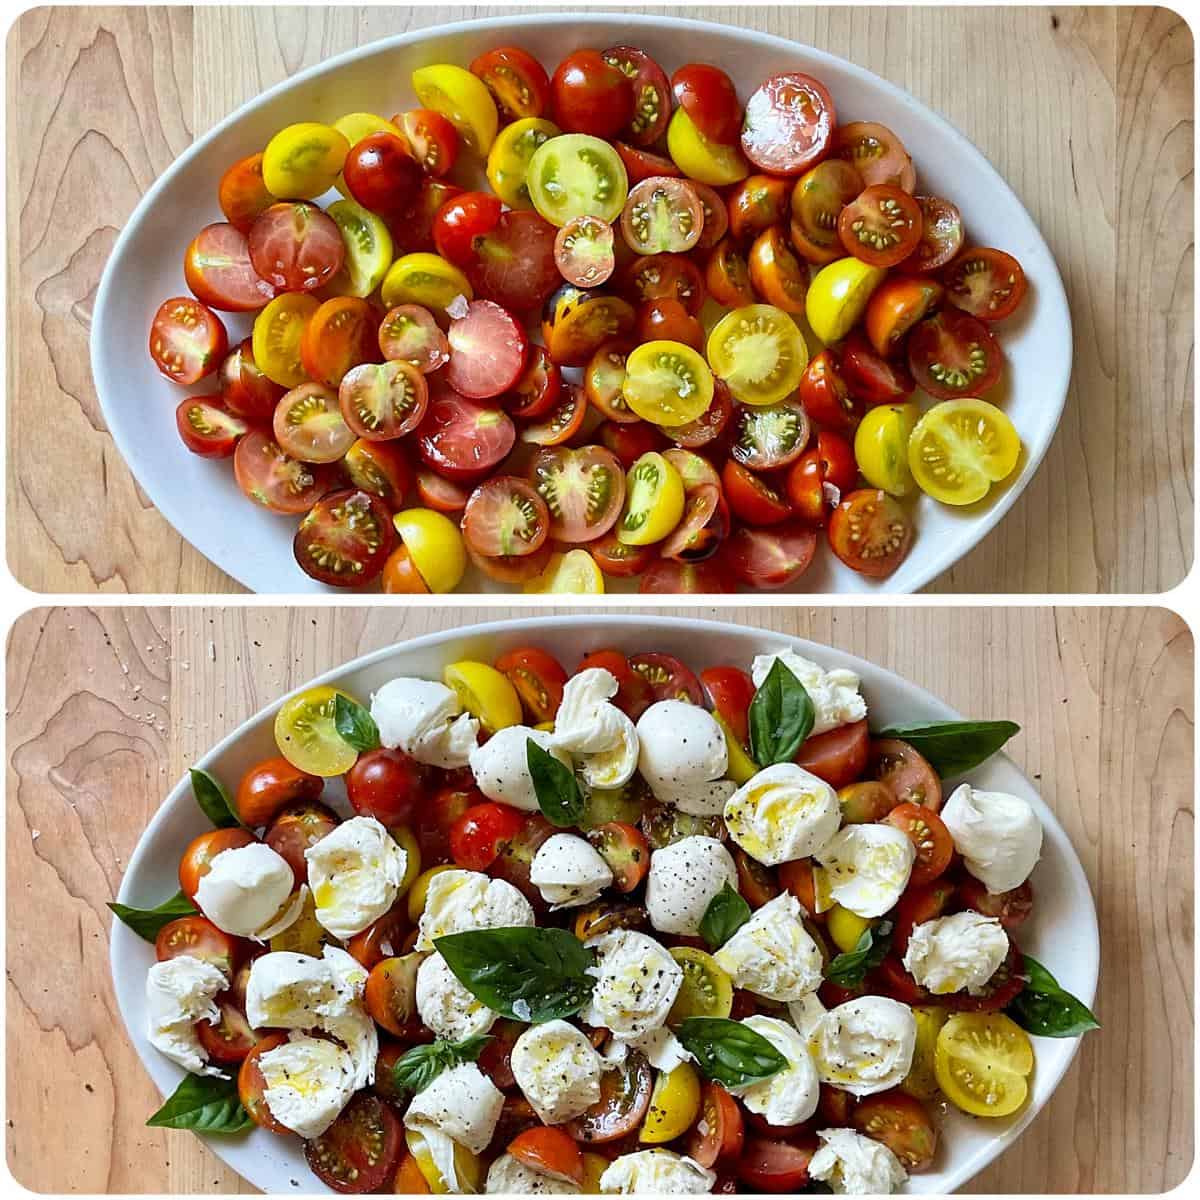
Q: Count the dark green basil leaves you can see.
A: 13